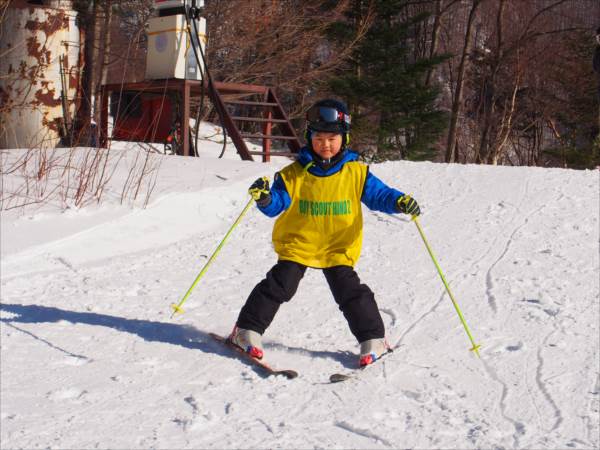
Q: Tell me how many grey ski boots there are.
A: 2